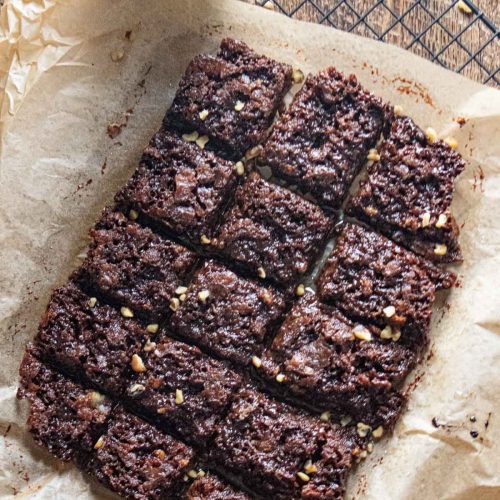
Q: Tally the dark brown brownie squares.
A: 15